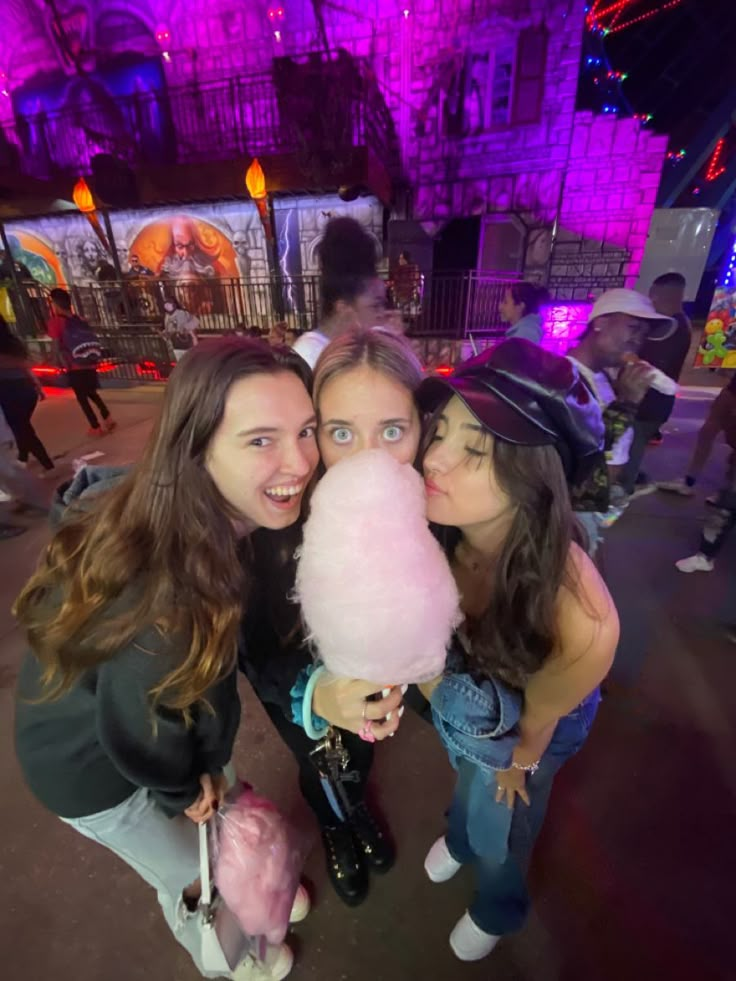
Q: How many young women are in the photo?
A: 3